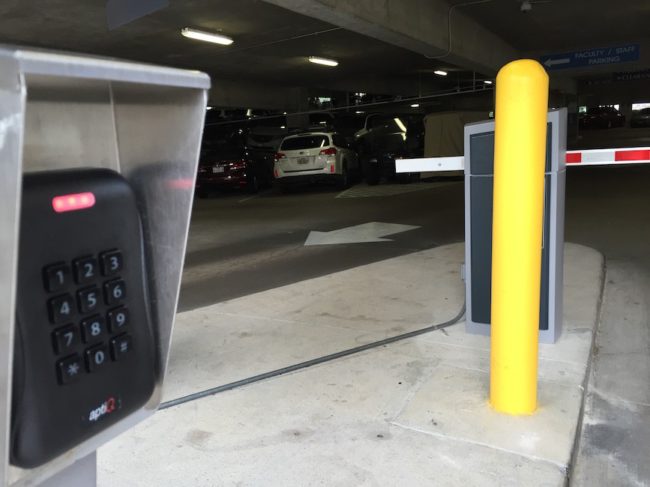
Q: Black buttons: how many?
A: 12